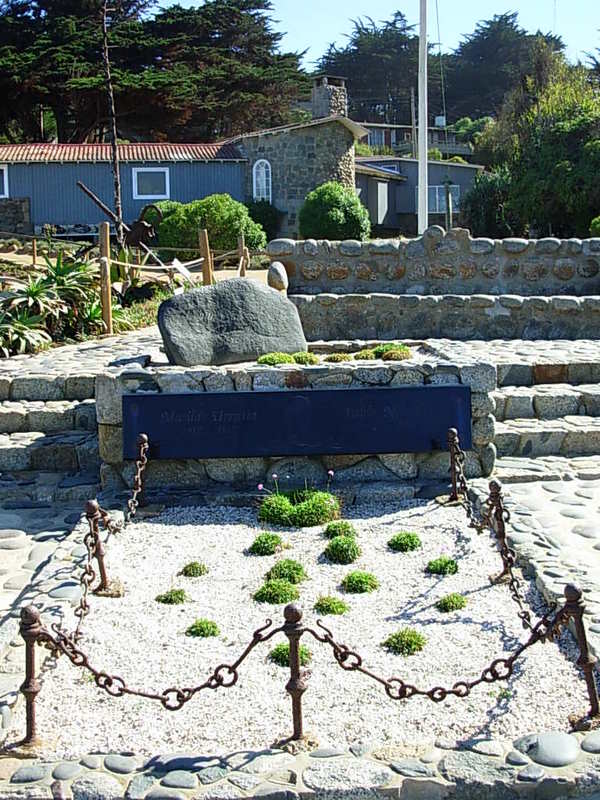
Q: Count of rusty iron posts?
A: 7